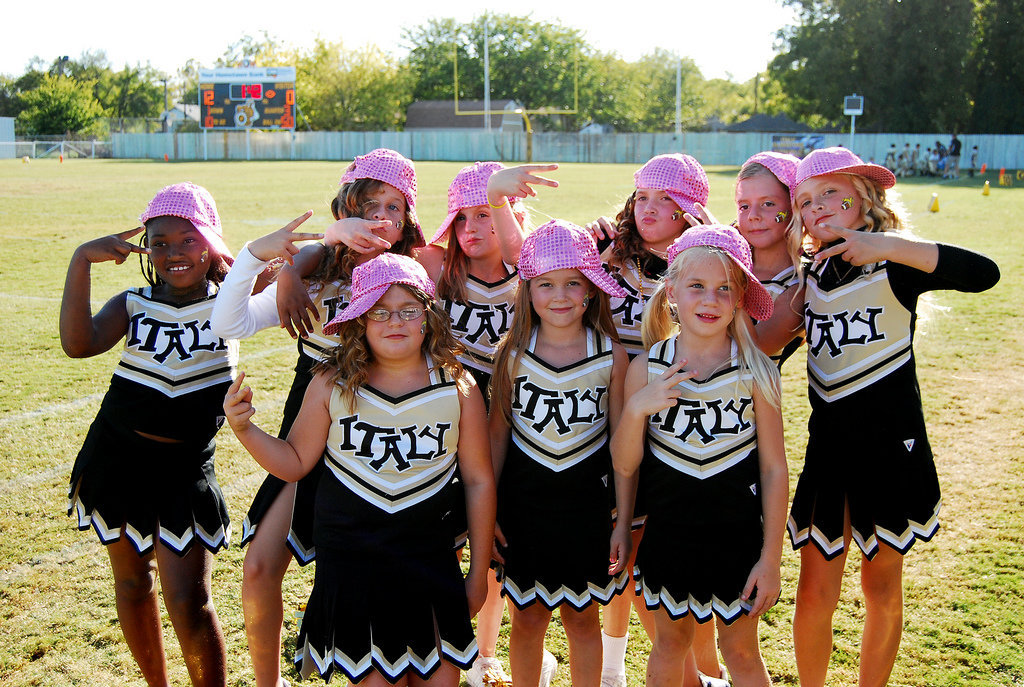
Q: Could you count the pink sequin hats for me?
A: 9